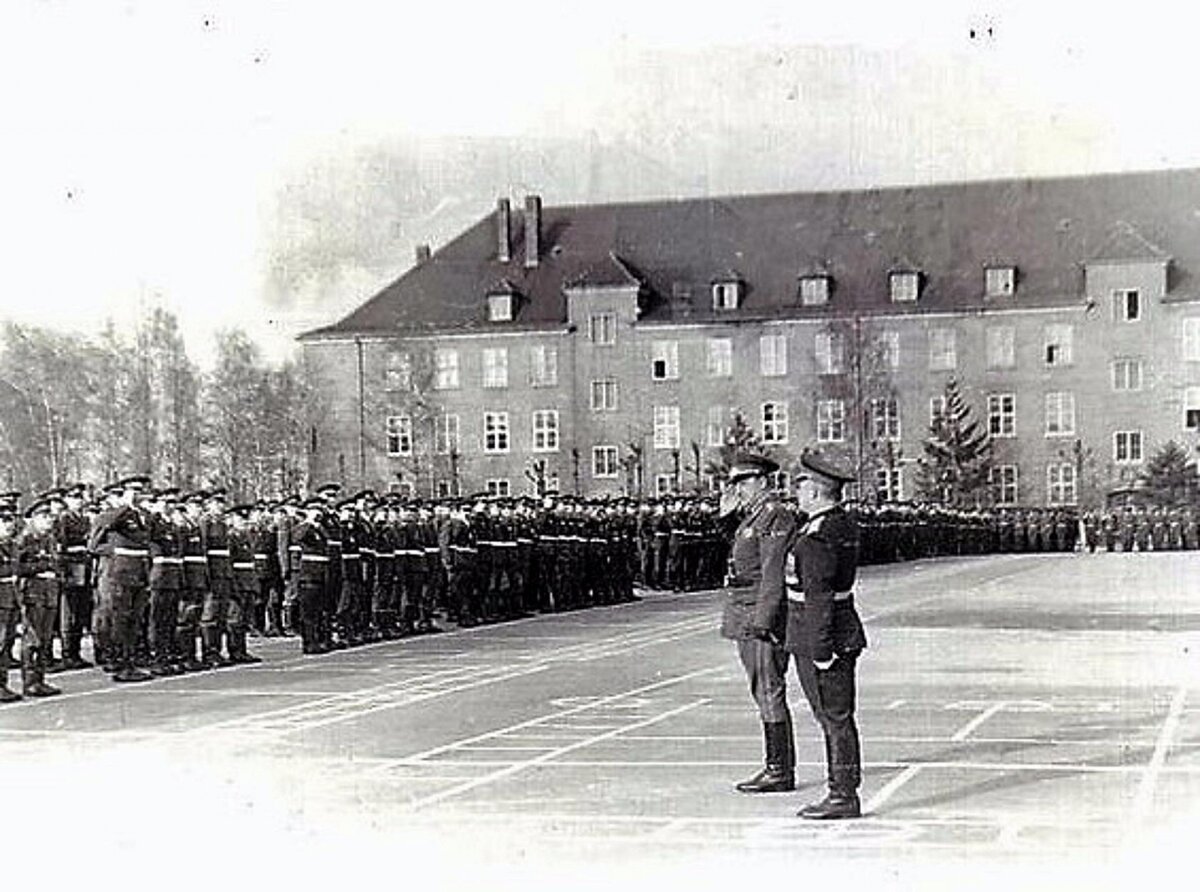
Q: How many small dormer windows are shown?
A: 5